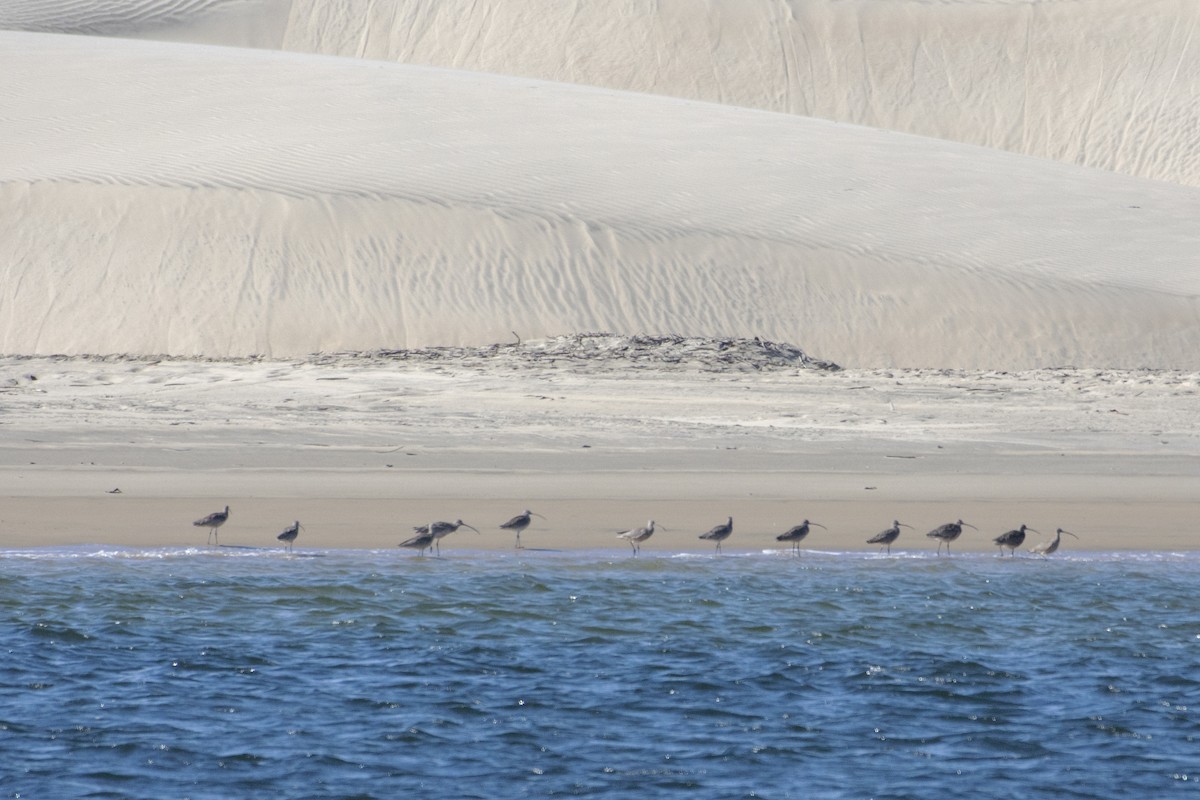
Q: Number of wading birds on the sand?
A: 12